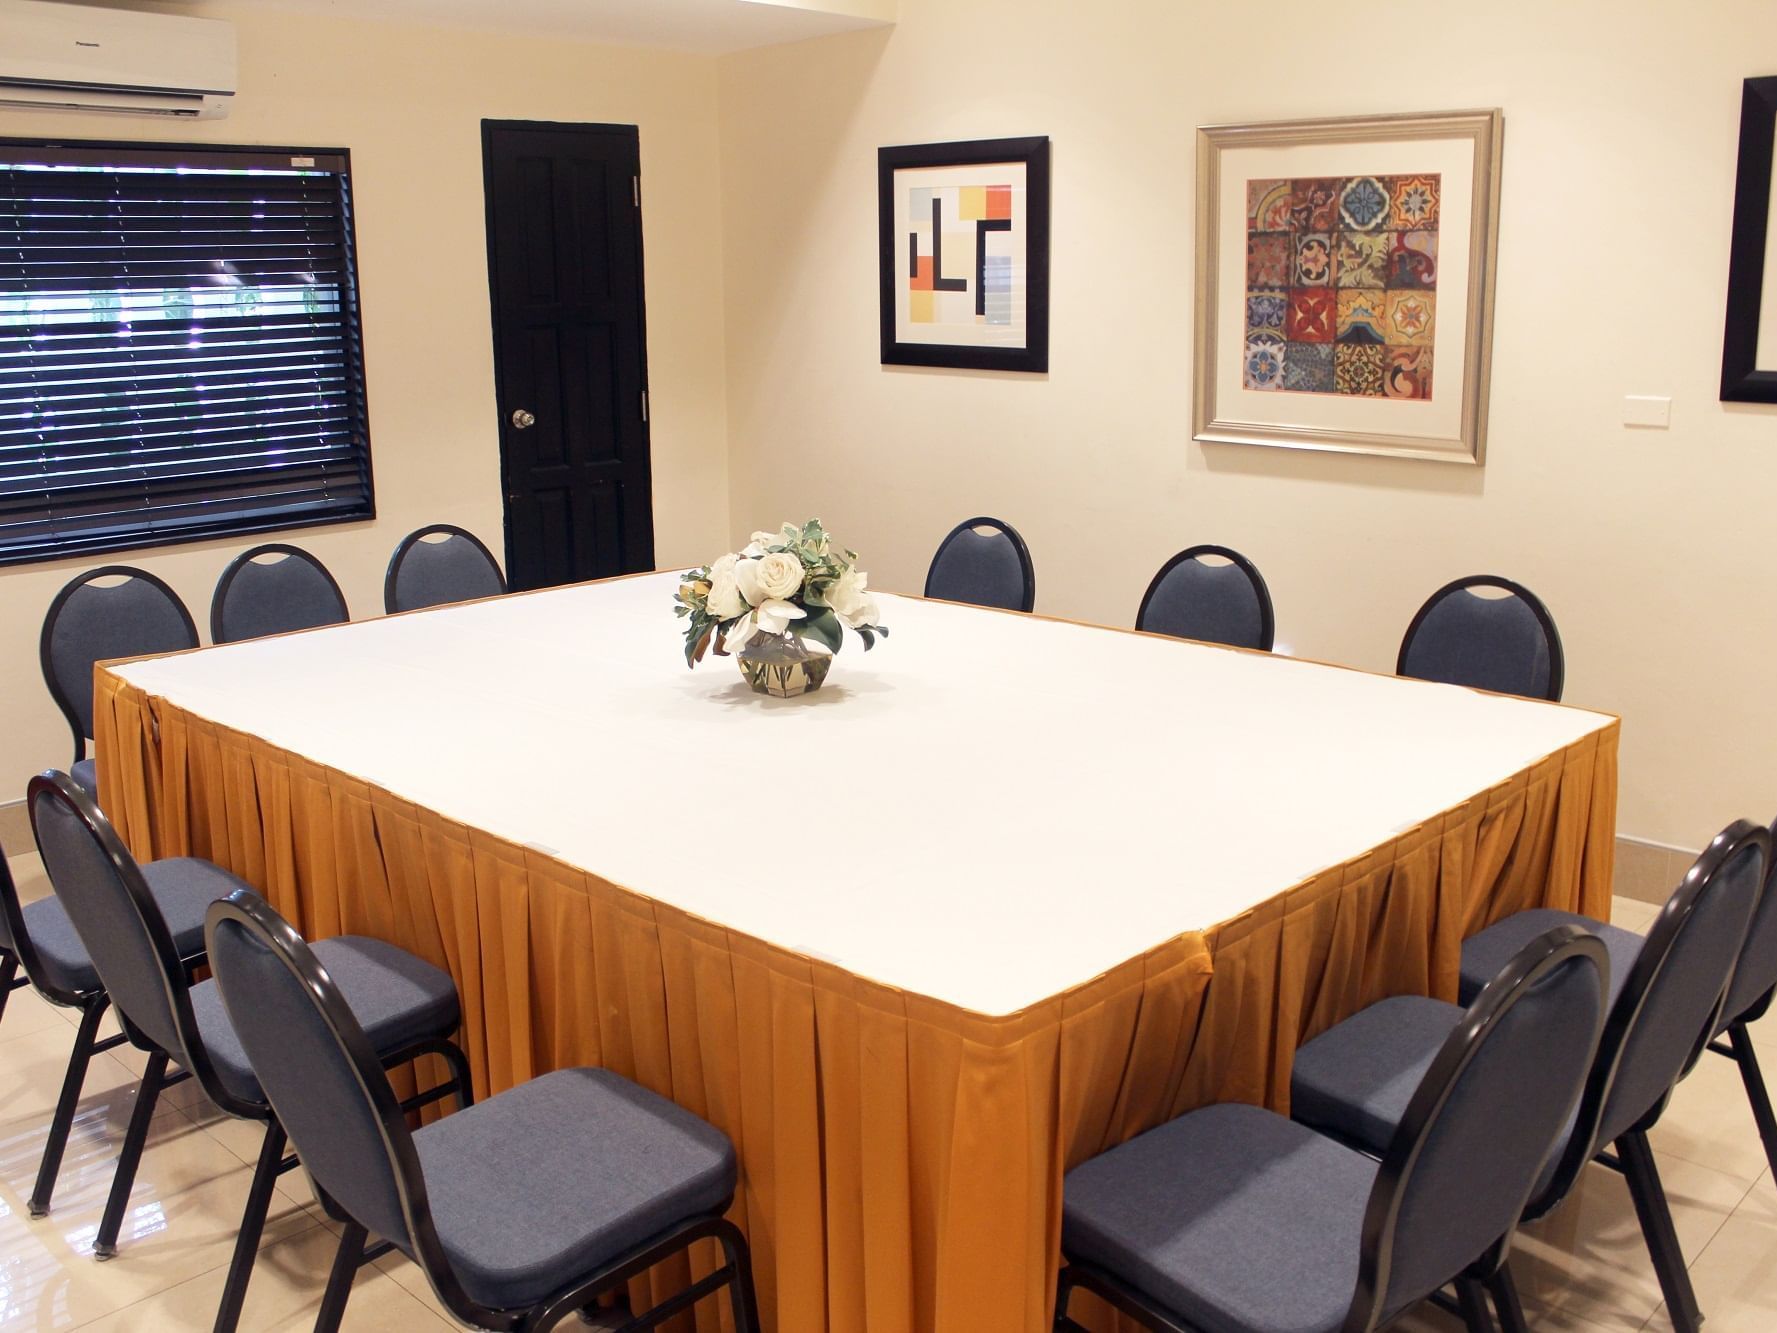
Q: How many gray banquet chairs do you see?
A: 12